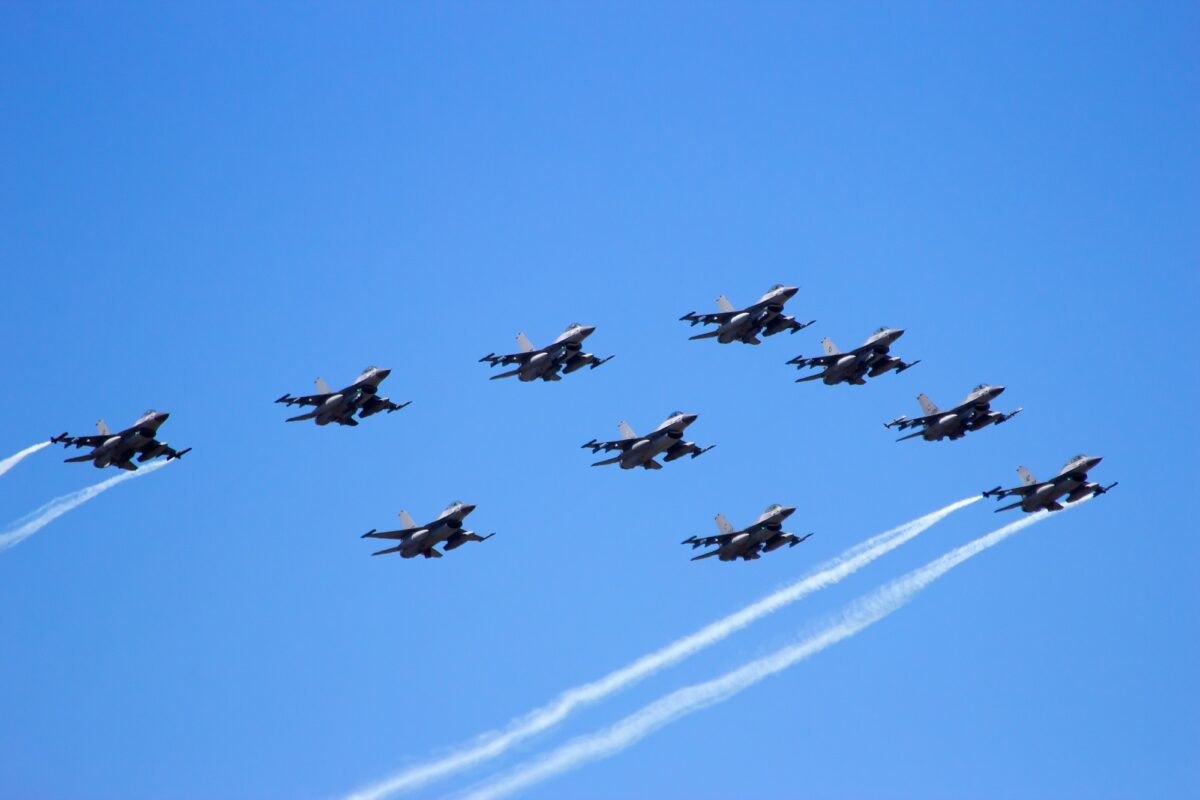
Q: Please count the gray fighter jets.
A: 10